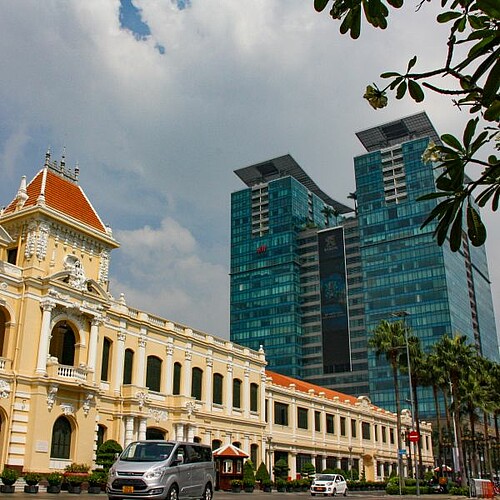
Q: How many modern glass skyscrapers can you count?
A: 2